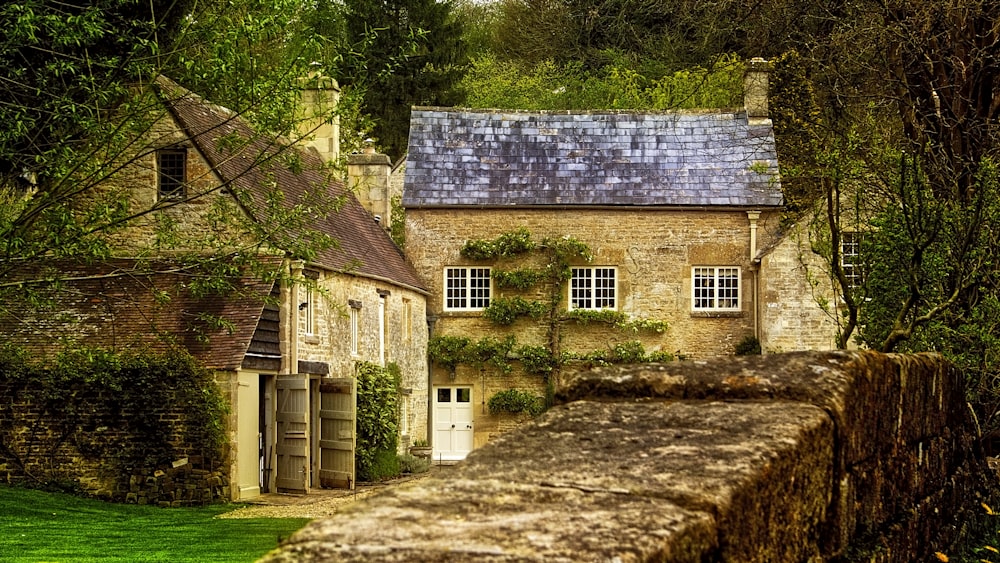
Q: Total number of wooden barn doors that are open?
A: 2